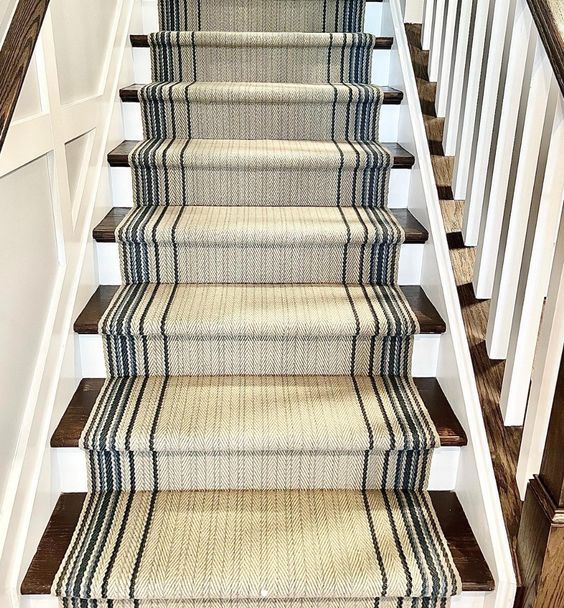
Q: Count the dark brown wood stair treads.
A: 7